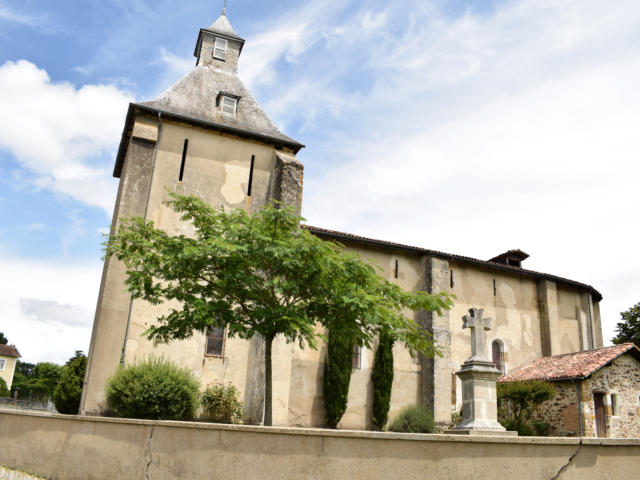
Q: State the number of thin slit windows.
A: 5